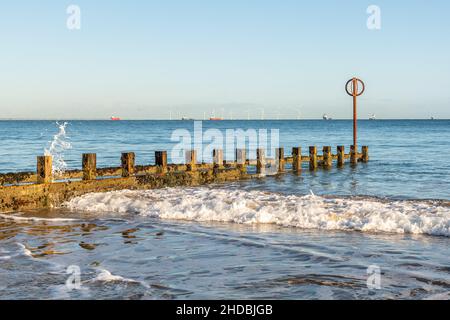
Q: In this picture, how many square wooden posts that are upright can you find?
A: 15